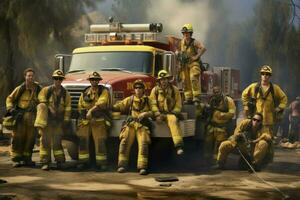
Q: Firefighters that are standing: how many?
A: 6